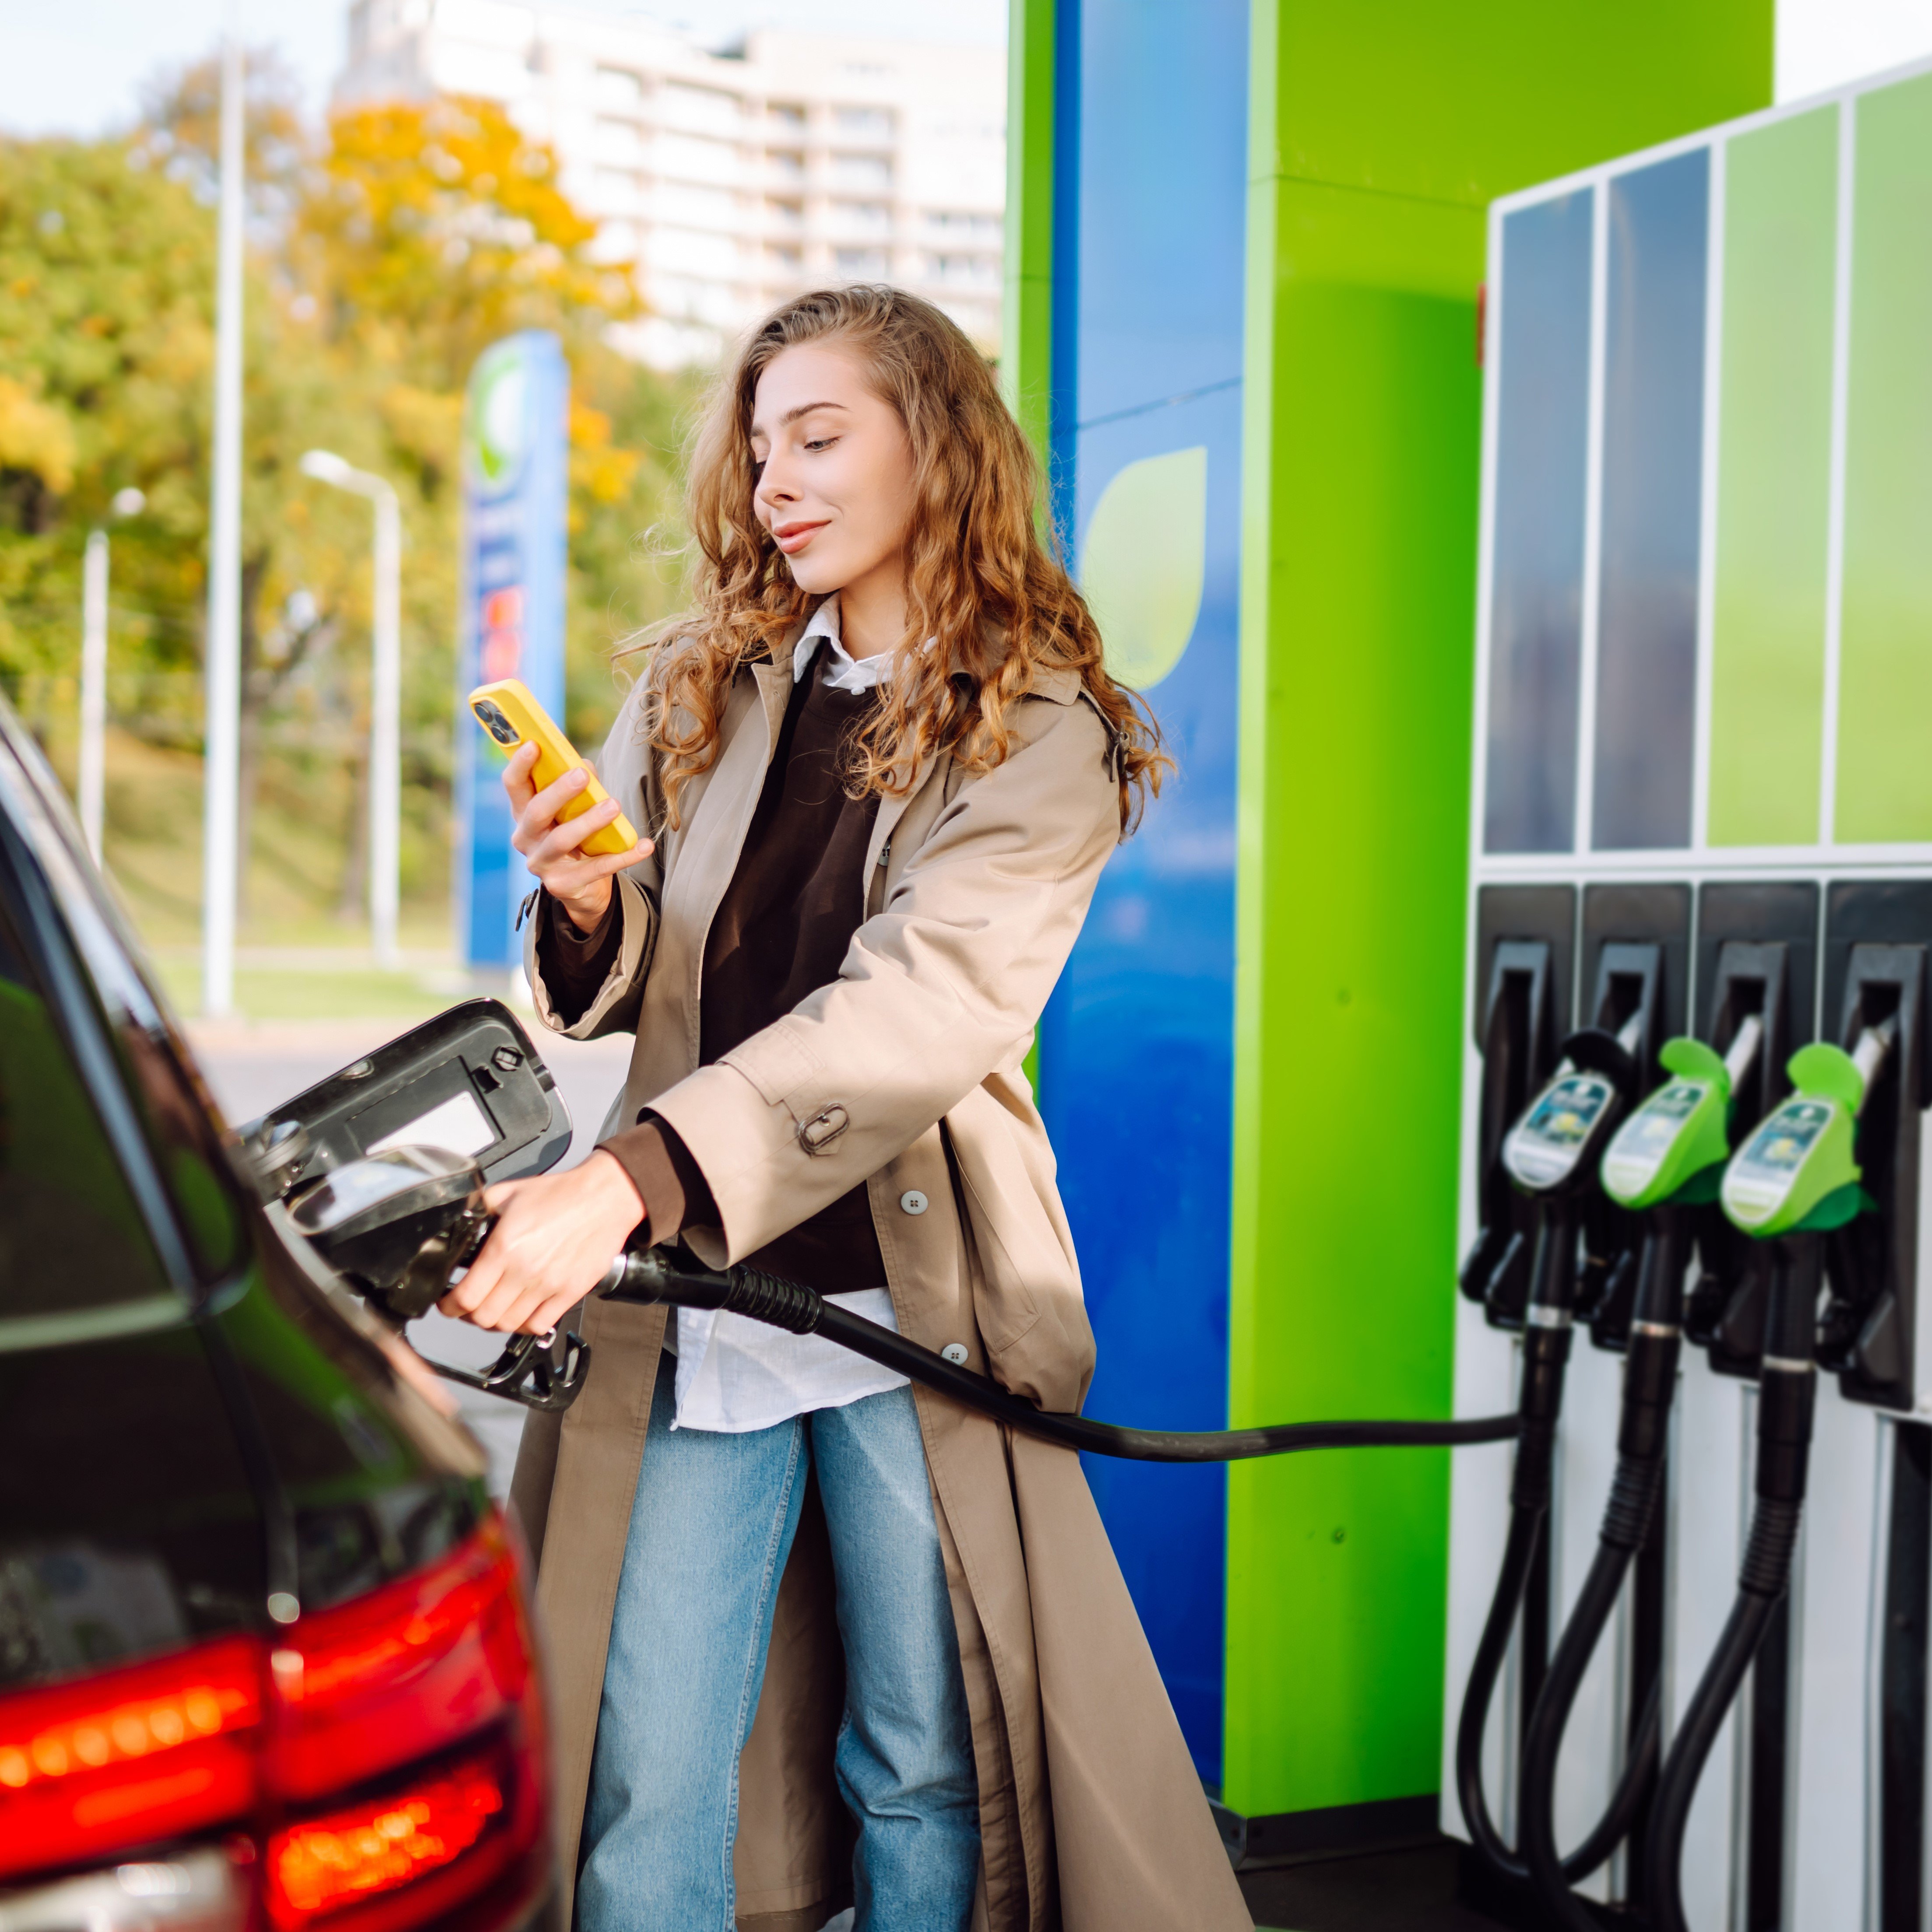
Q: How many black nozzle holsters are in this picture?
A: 4